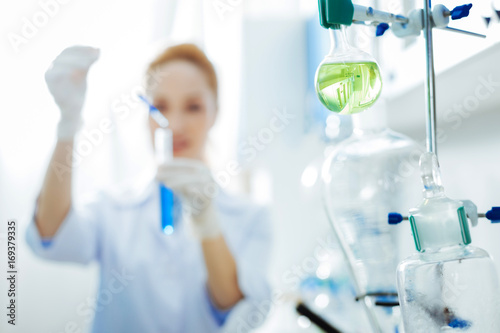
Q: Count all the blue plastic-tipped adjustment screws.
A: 4